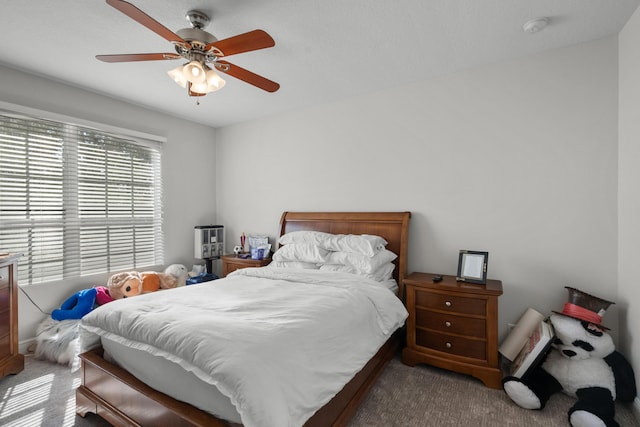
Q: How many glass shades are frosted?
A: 4